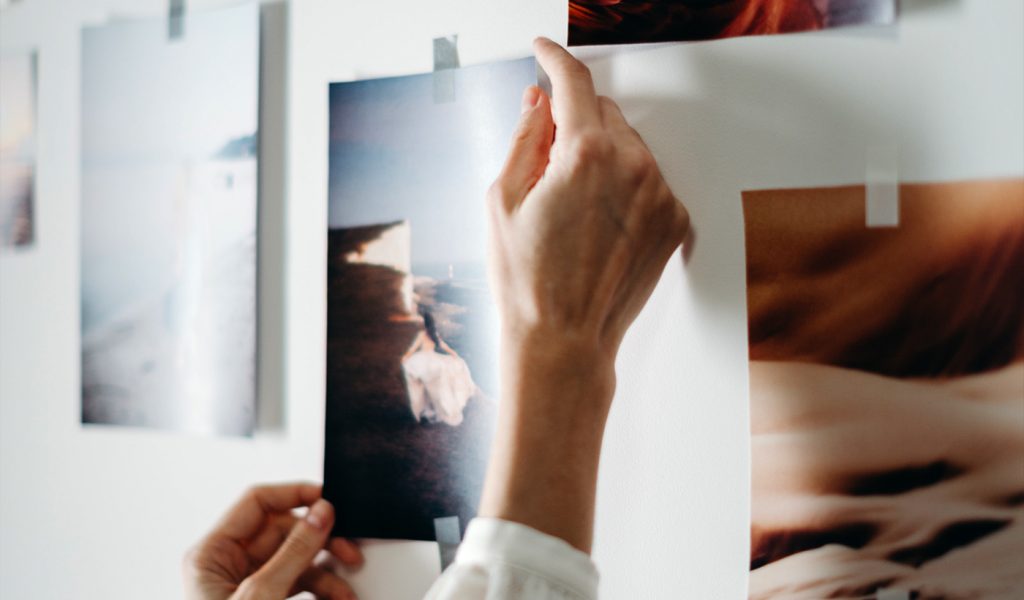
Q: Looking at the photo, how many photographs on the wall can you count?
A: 5